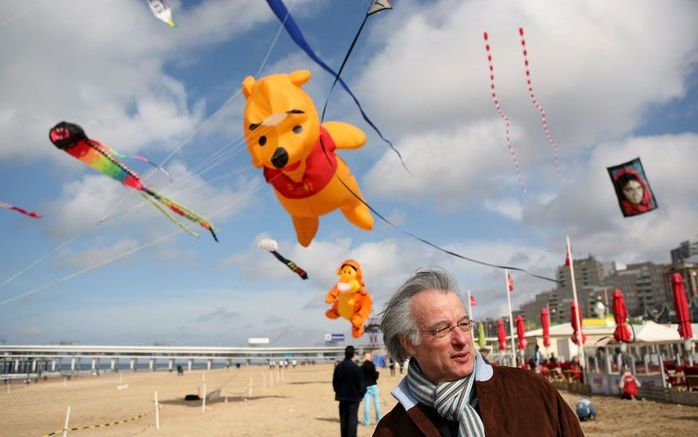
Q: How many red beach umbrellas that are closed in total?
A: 6